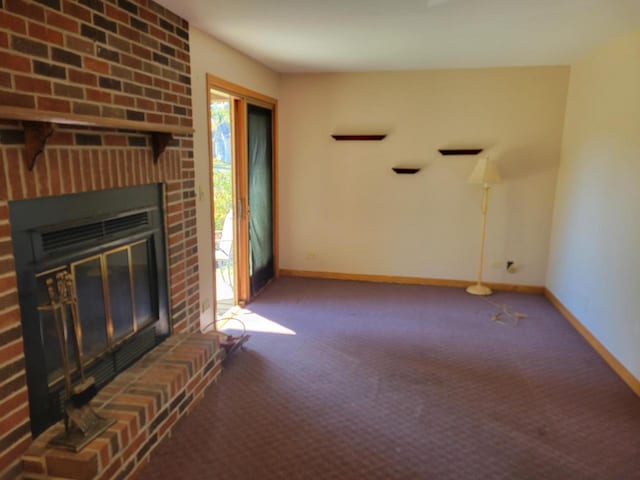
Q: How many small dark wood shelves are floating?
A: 3